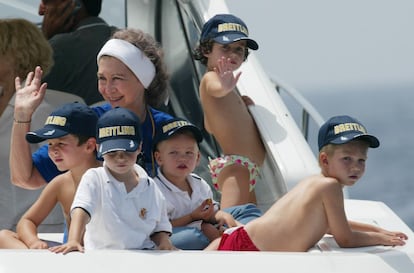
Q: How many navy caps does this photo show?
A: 5